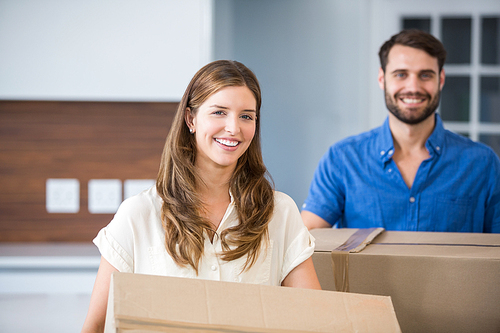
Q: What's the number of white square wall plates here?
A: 3